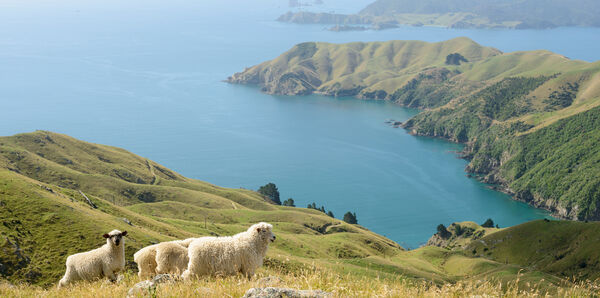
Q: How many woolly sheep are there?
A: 4